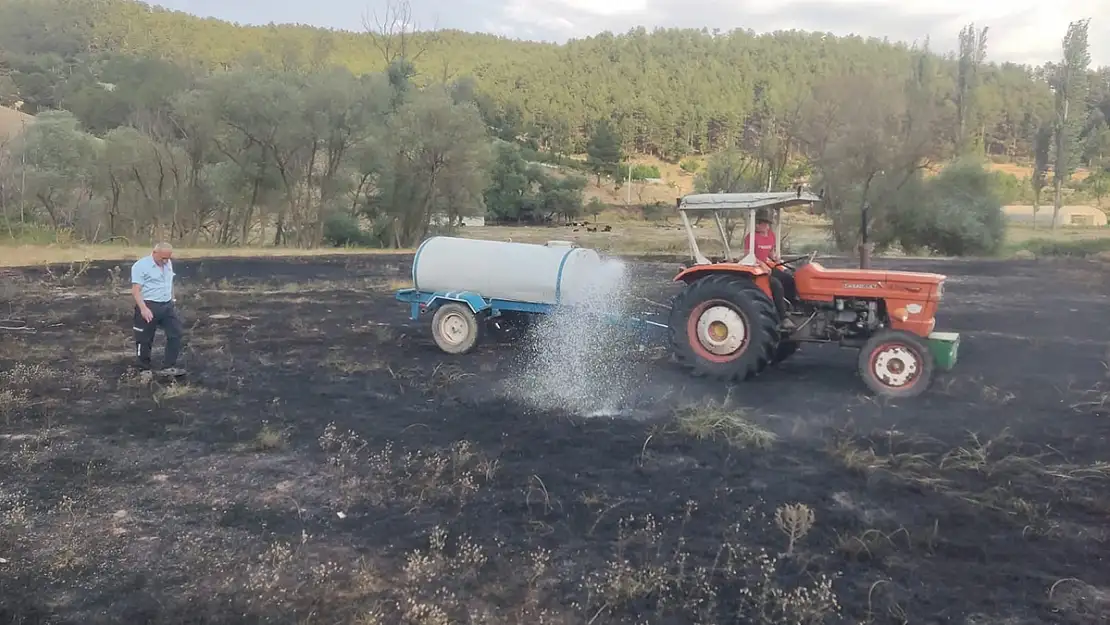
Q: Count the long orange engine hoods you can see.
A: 1